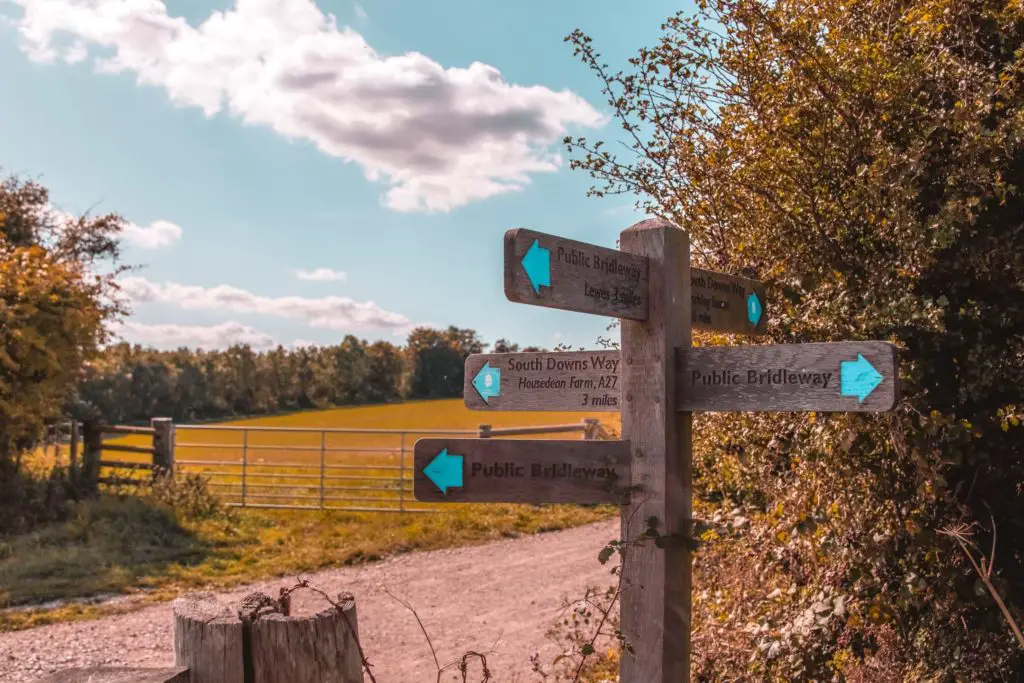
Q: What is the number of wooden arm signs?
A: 5